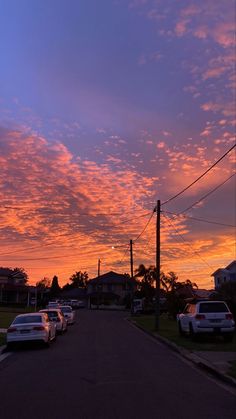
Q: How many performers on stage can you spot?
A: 0